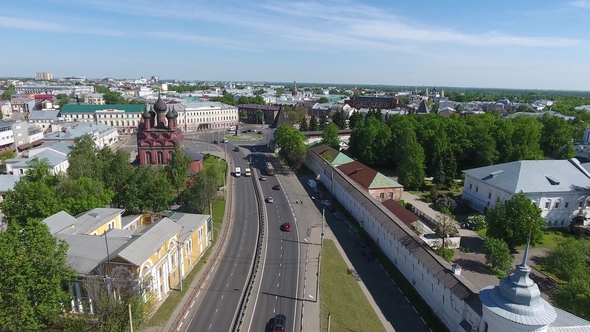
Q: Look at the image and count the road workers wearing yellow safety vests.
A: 2